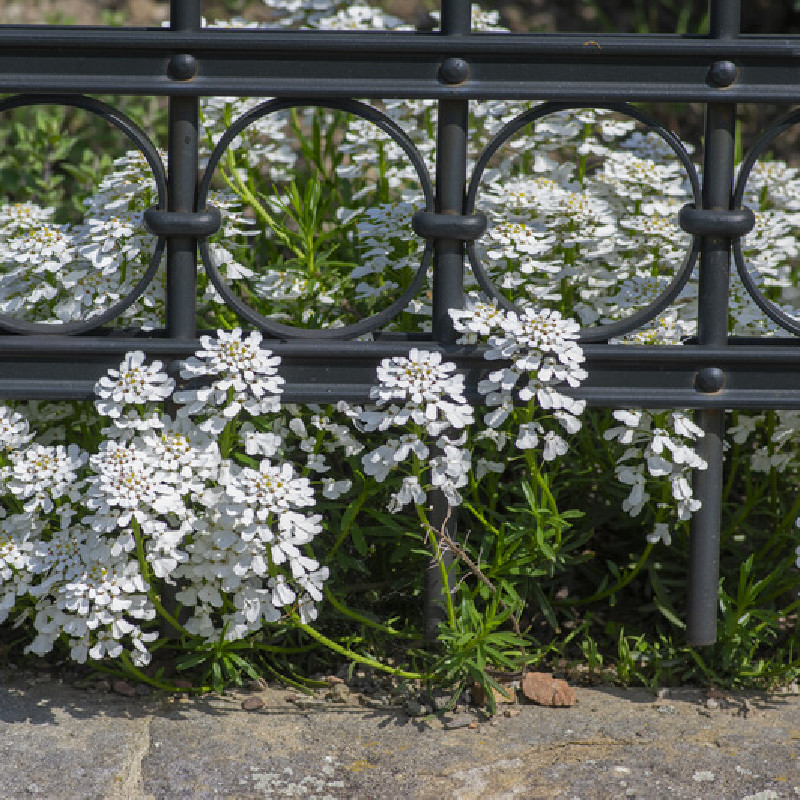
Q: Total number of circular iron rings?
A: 4